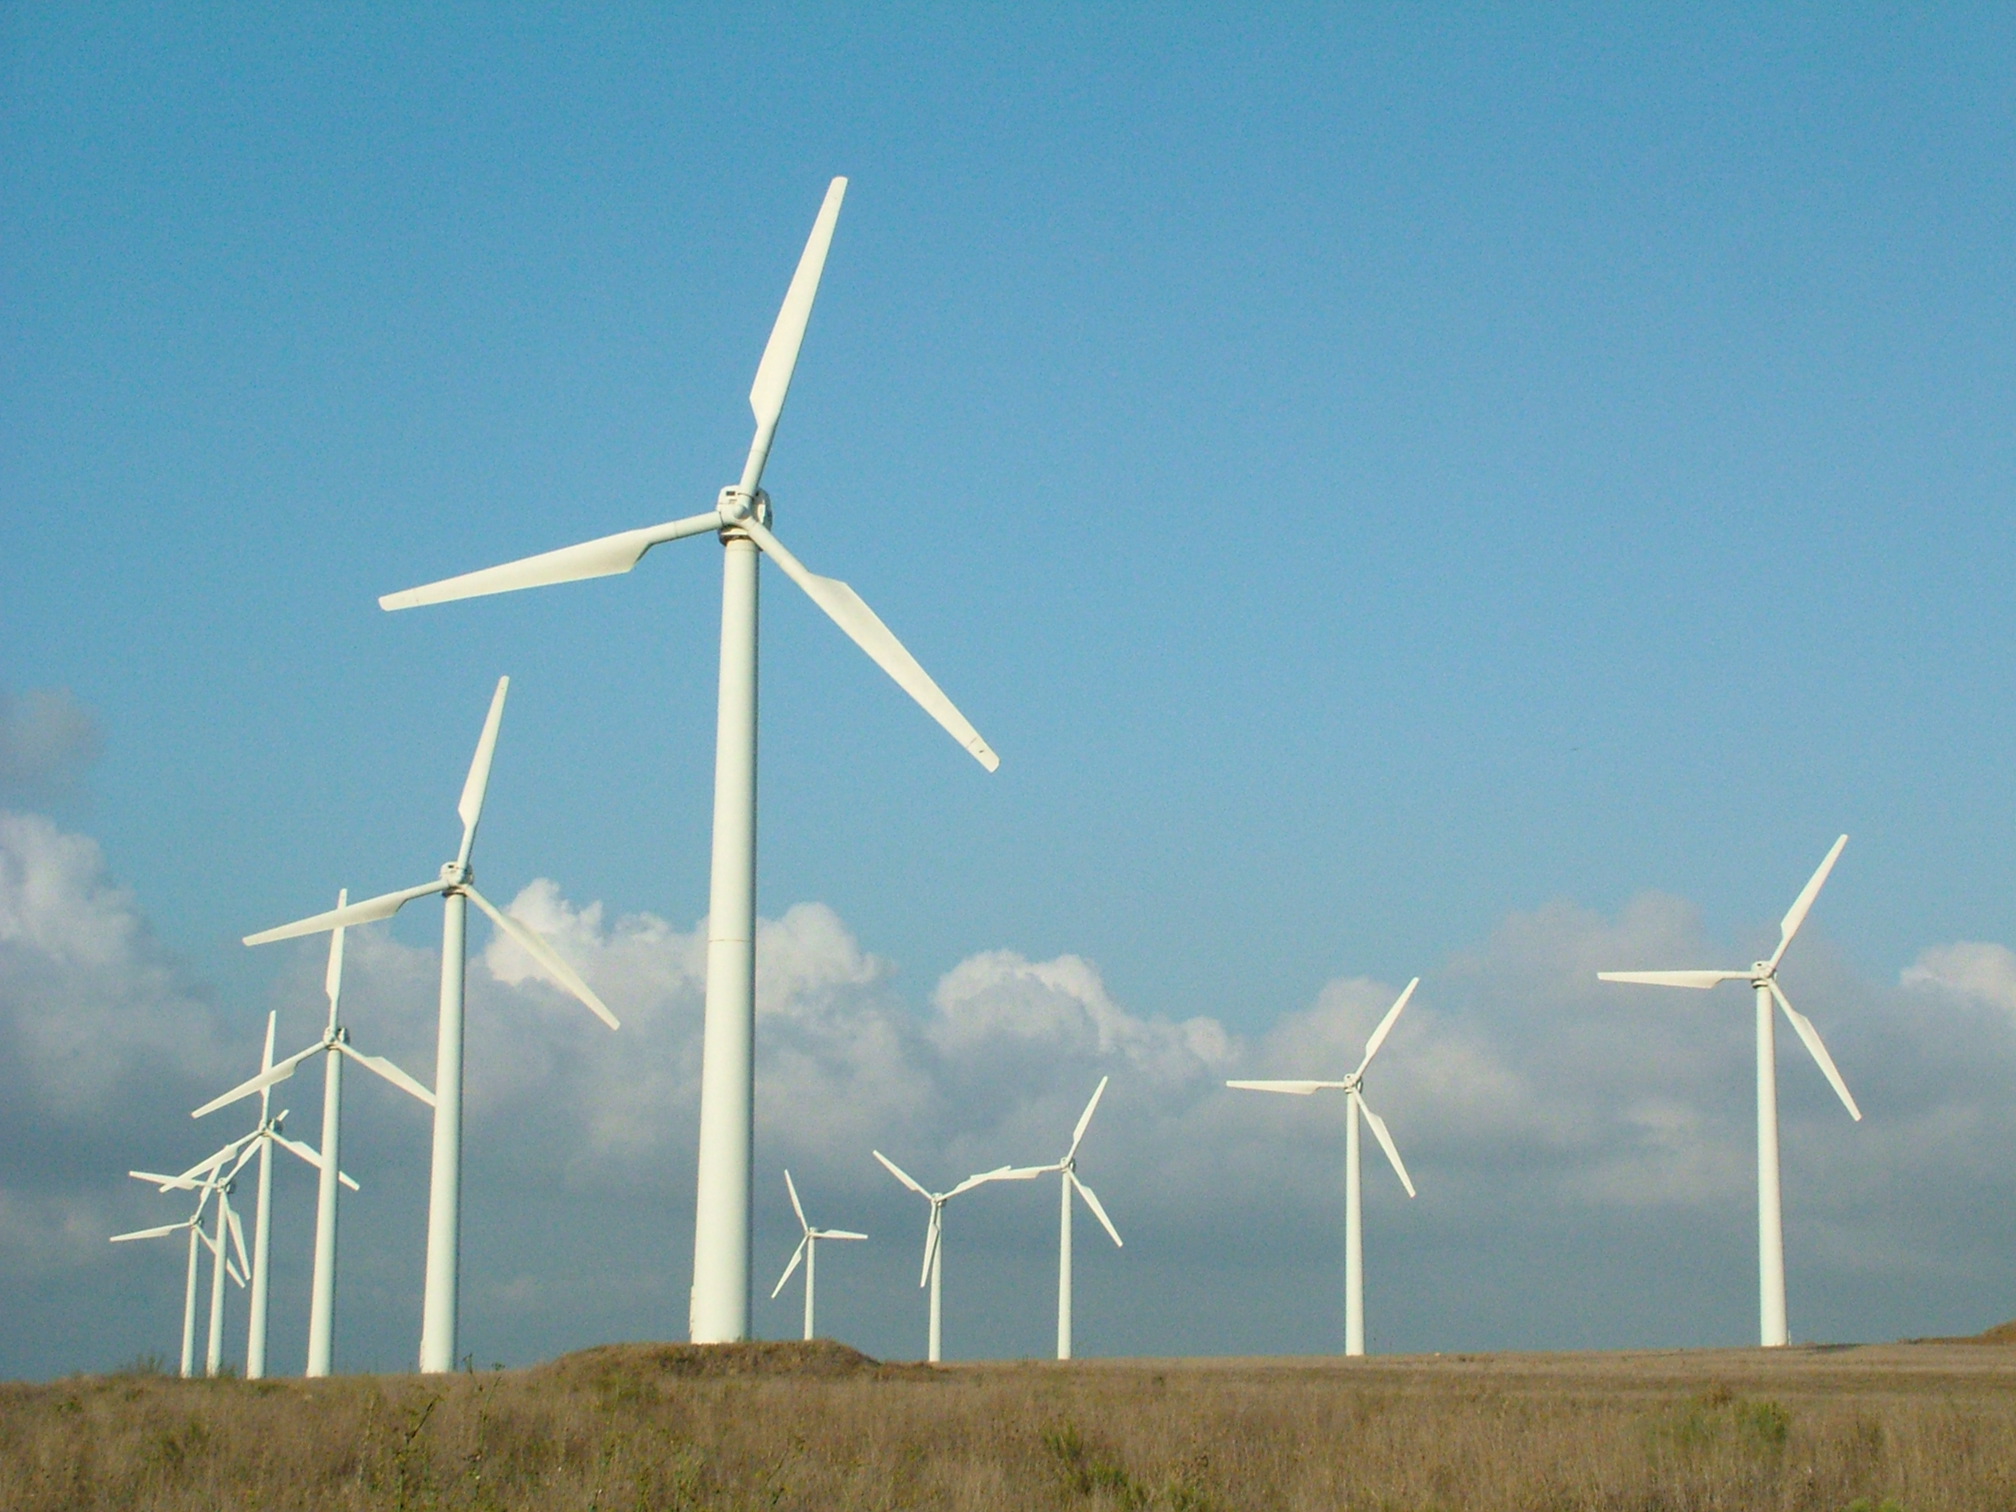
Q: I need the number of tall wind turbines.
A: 11